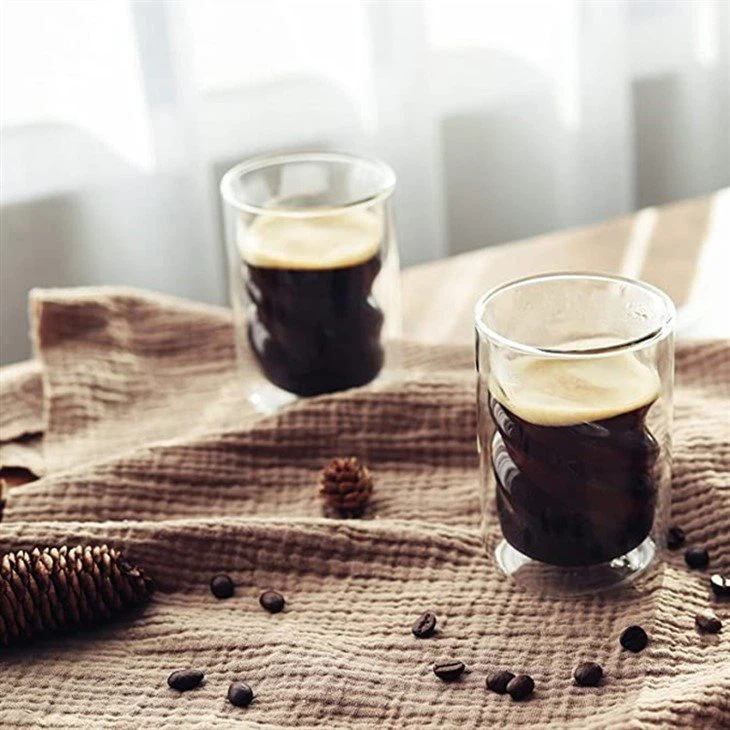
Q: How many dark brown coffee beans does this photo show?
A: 14